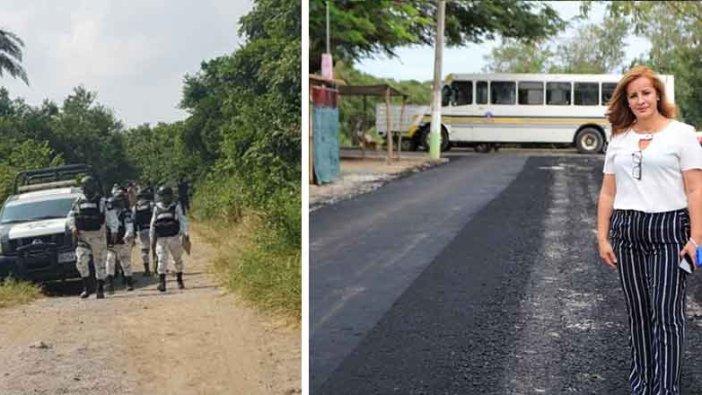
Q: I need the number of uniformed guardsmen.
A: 4